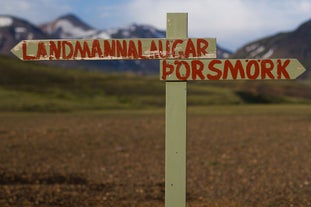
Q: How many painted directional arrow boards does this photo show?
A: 2